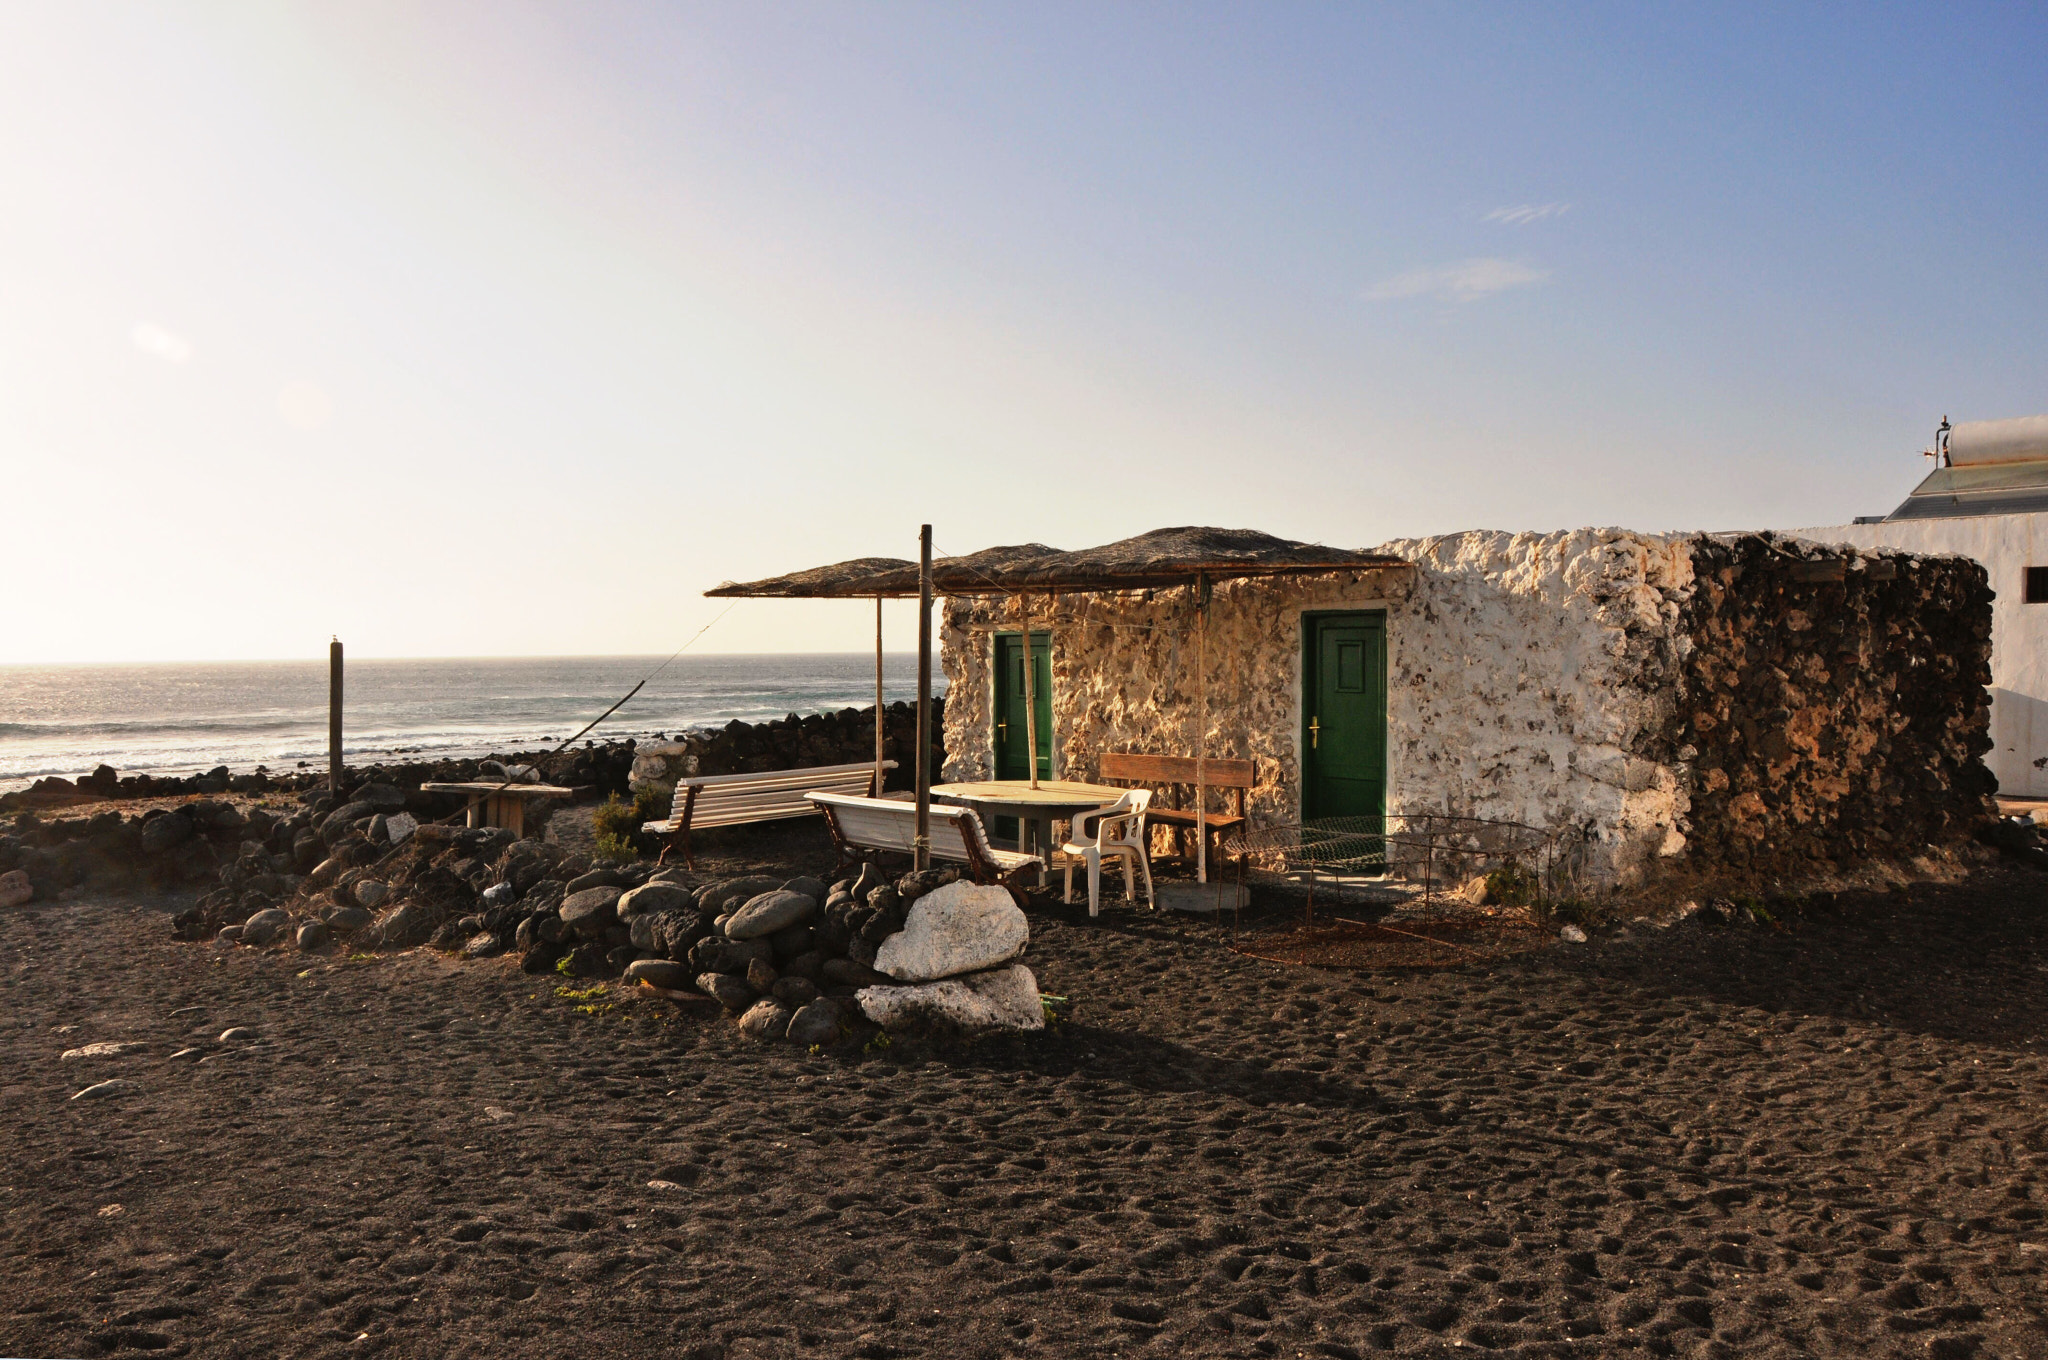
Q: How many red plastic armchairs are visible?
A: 0